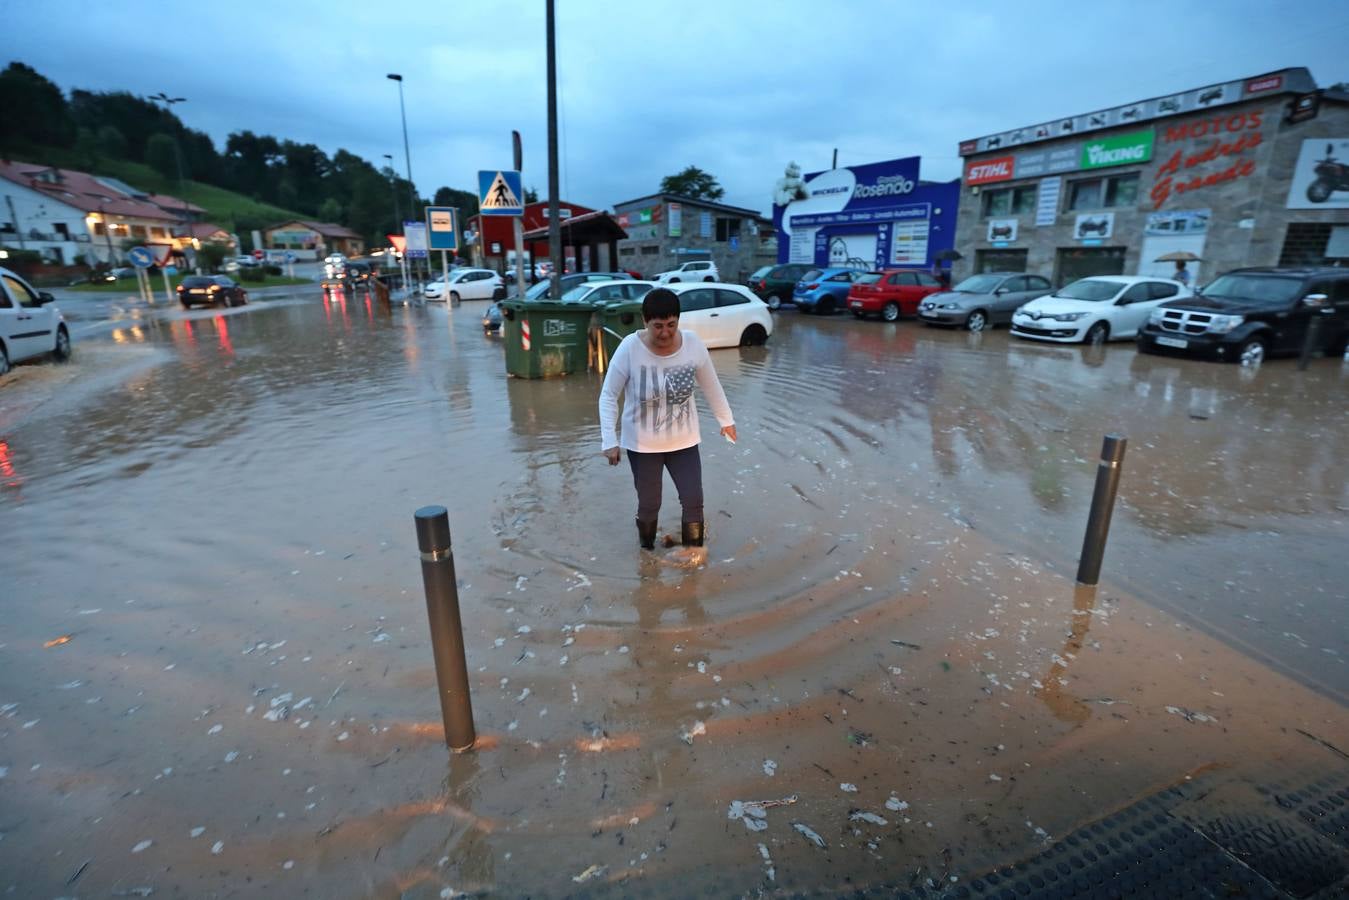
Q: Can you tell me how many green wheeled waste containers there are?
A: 2